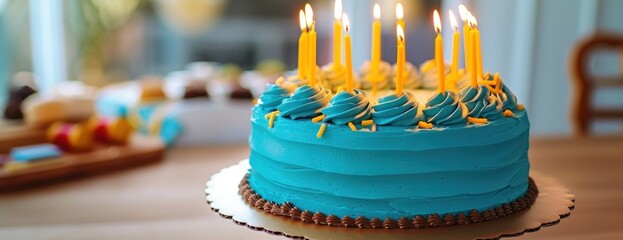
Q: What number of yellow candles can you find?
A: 12